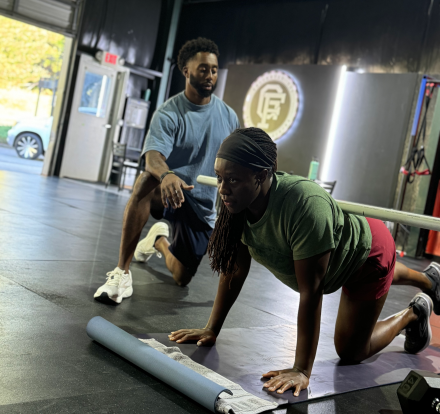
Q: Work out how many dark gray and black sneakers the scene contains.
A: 2